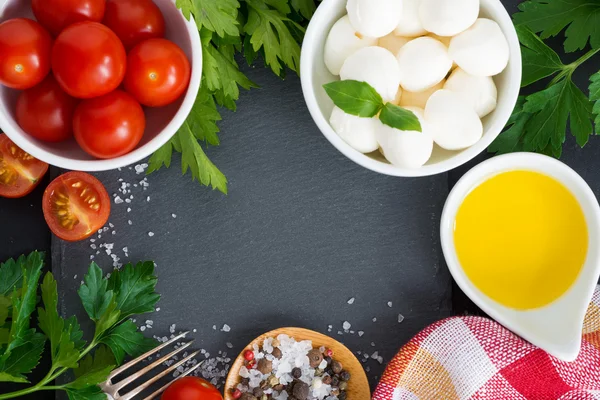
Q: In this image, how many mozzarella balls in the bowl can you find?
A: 11